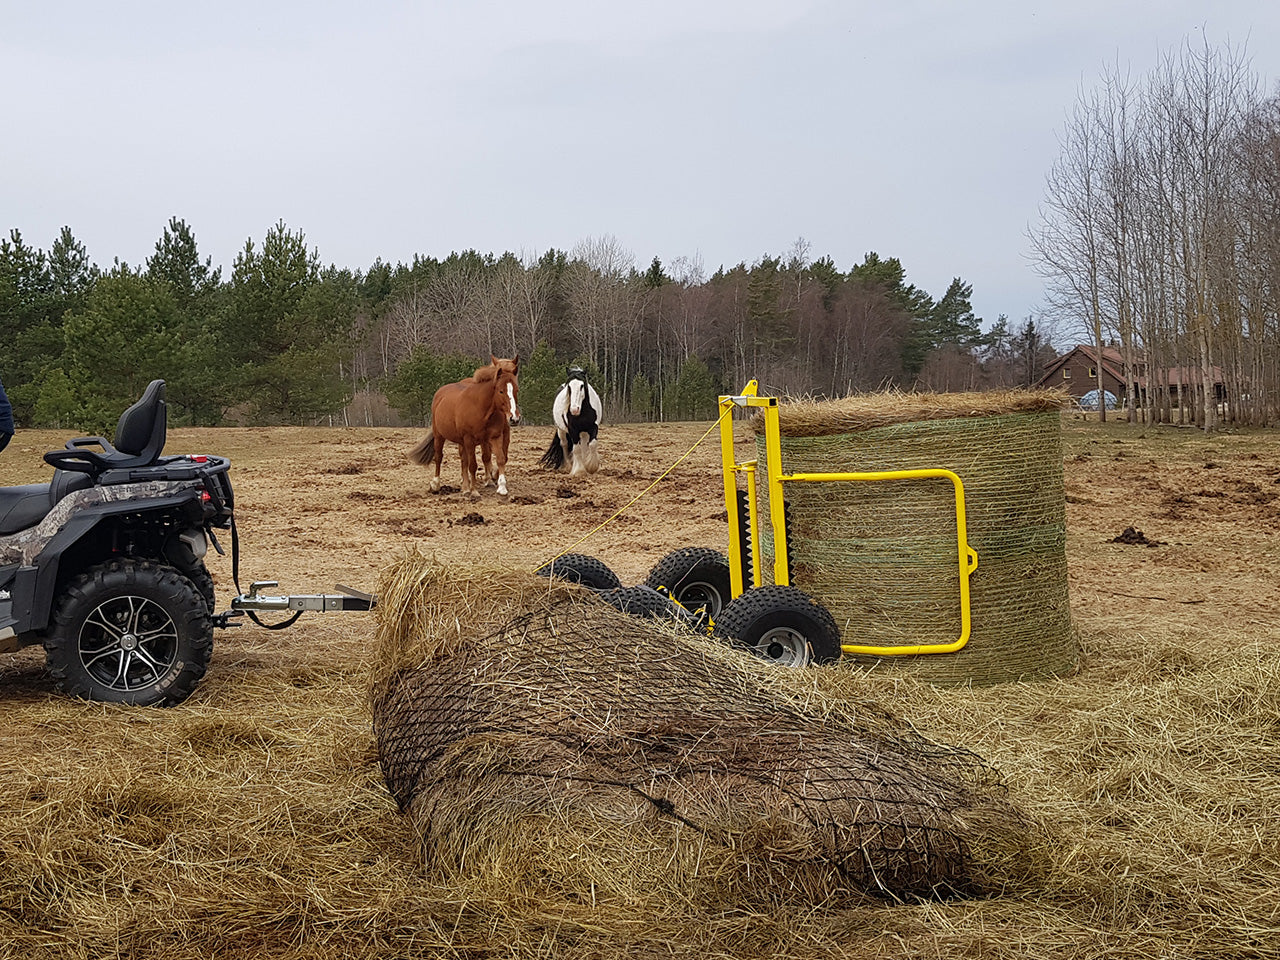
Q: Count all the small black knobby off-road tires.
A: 4